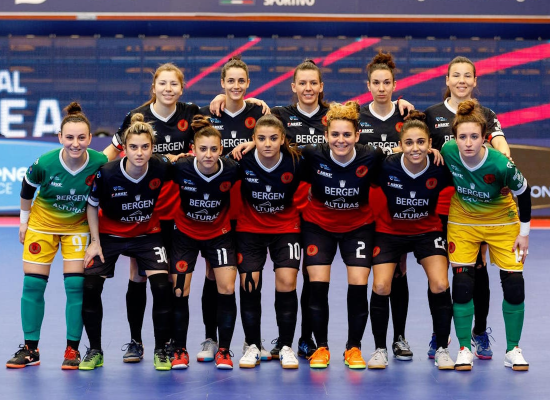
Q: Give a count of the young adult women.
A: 12